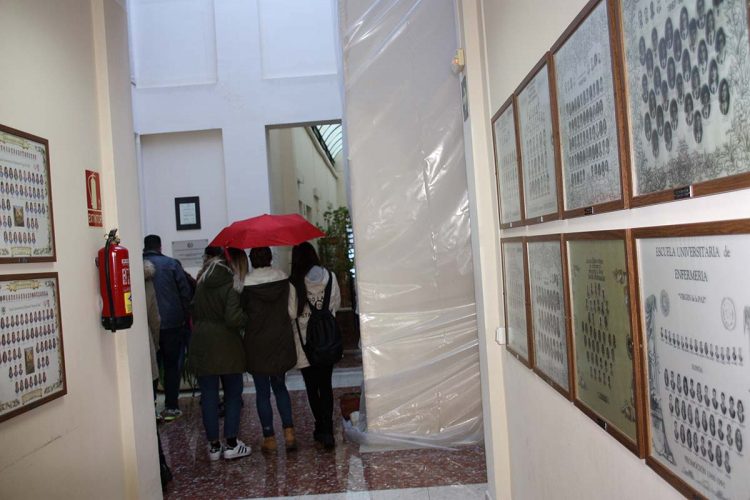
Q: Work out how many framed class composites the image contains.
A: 10